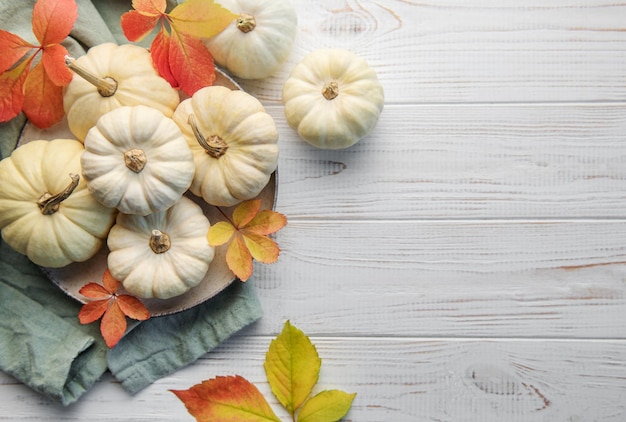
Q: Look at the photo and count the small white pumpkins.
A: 7